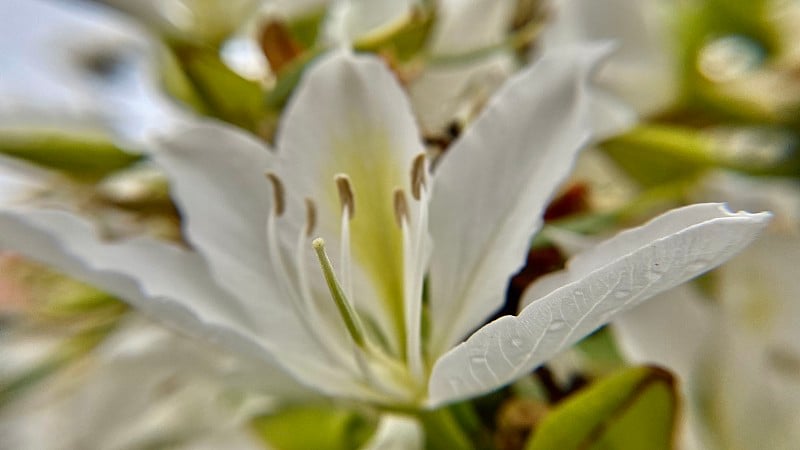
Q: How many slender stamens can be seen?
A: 5